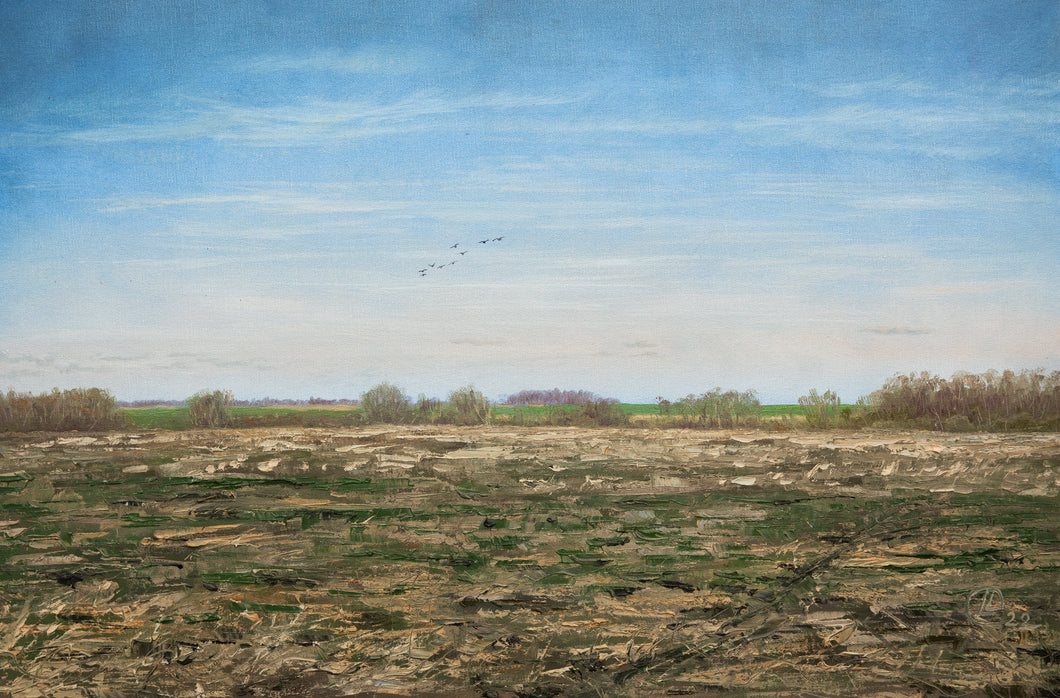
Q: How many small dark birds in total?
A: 9